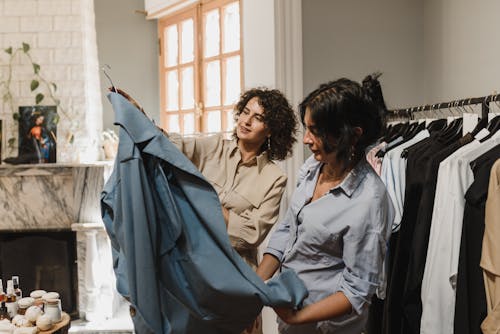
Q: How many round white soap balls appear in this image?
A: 3